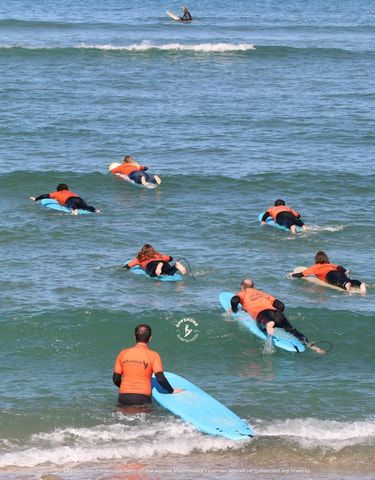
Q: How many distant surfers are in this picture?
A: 1